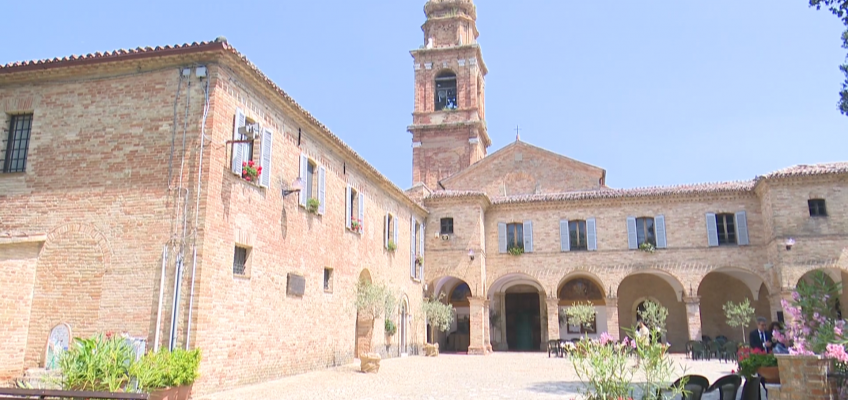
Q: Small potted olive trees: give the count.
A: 5